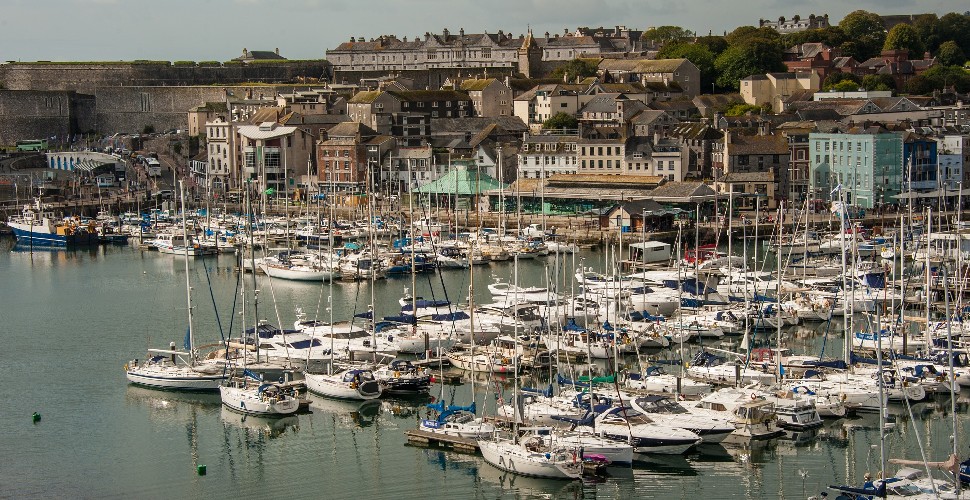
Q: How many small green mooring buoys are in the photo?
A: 2